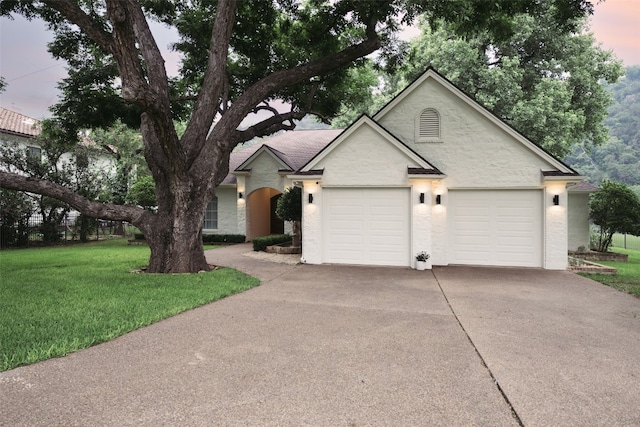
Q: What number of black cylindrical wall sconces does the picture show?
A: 5